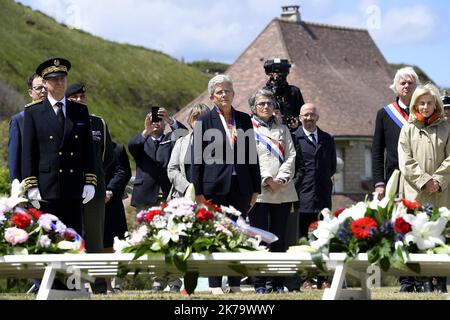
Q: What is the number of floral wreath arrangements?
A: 3